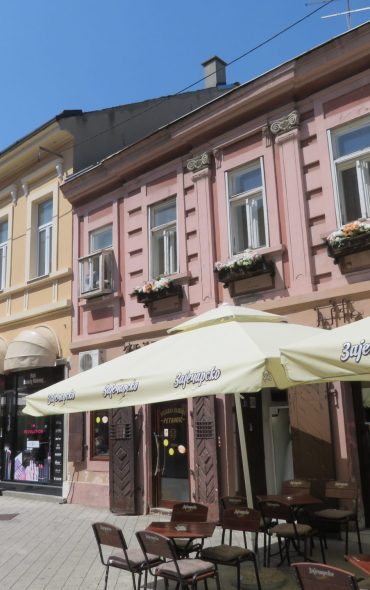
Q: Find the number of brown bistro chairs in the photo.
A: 9